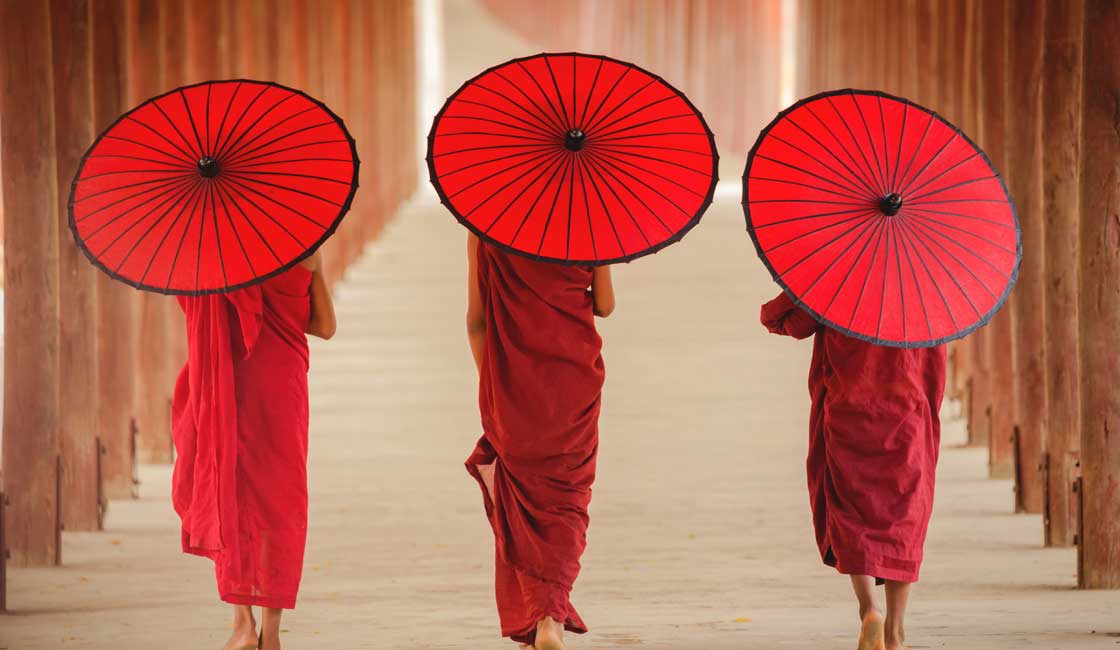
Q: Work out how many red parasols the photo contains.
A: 3